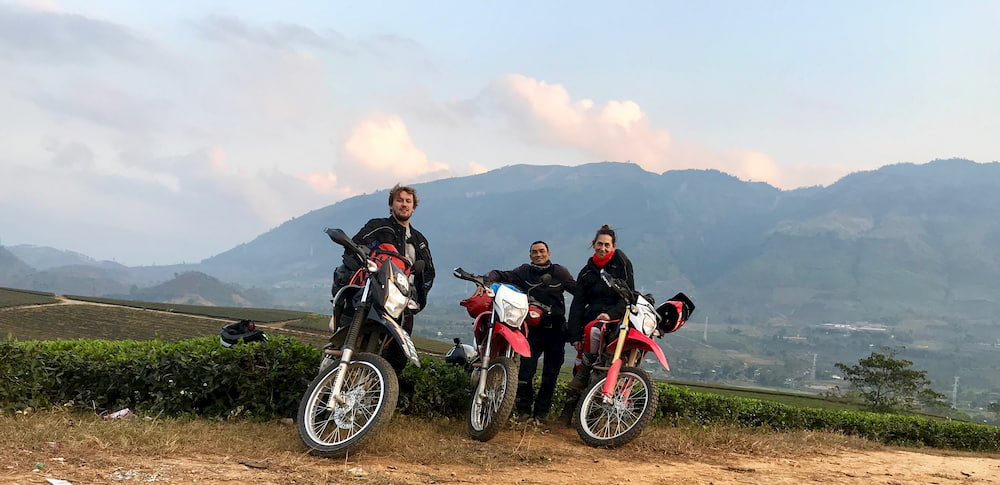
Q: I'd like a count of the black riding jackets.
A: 3